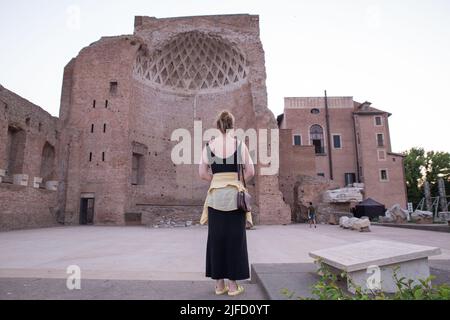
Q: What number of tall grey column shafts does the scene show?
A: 2